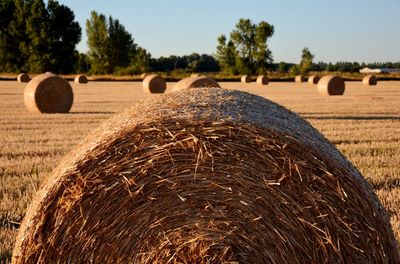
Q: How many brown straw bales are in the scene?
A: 12